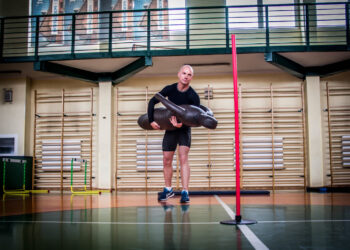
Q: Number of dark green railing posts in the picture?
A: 10